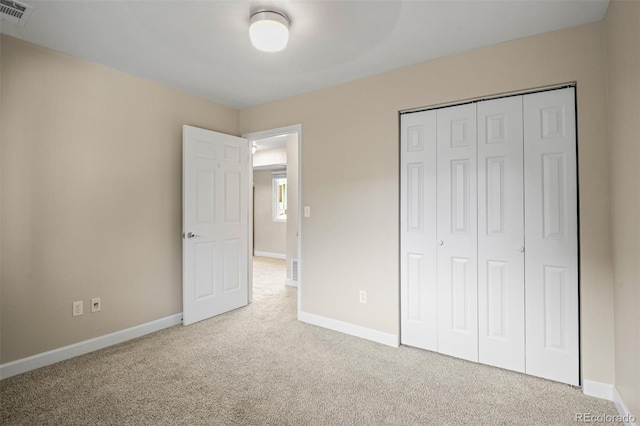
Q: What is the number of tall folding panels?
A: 4